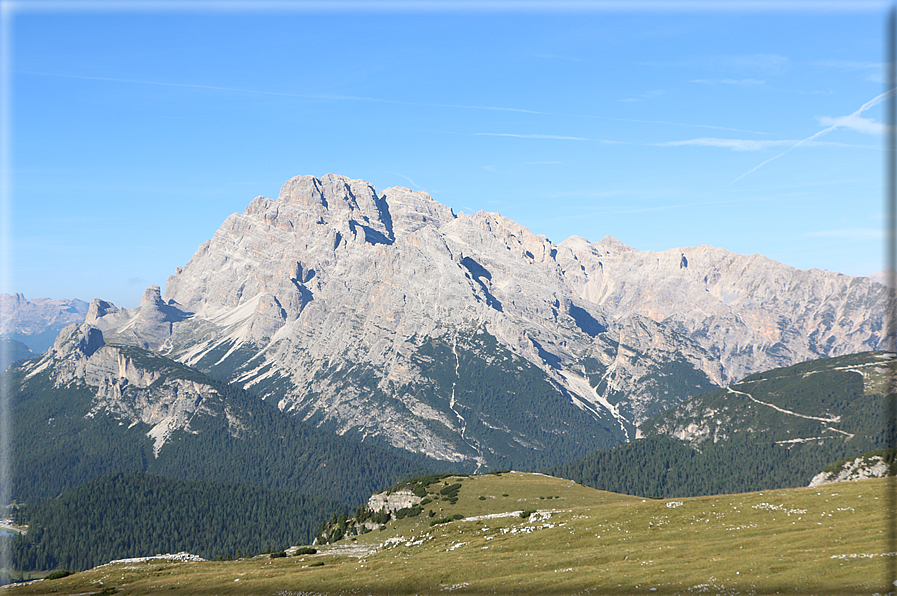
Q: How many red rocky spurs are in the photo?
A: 0